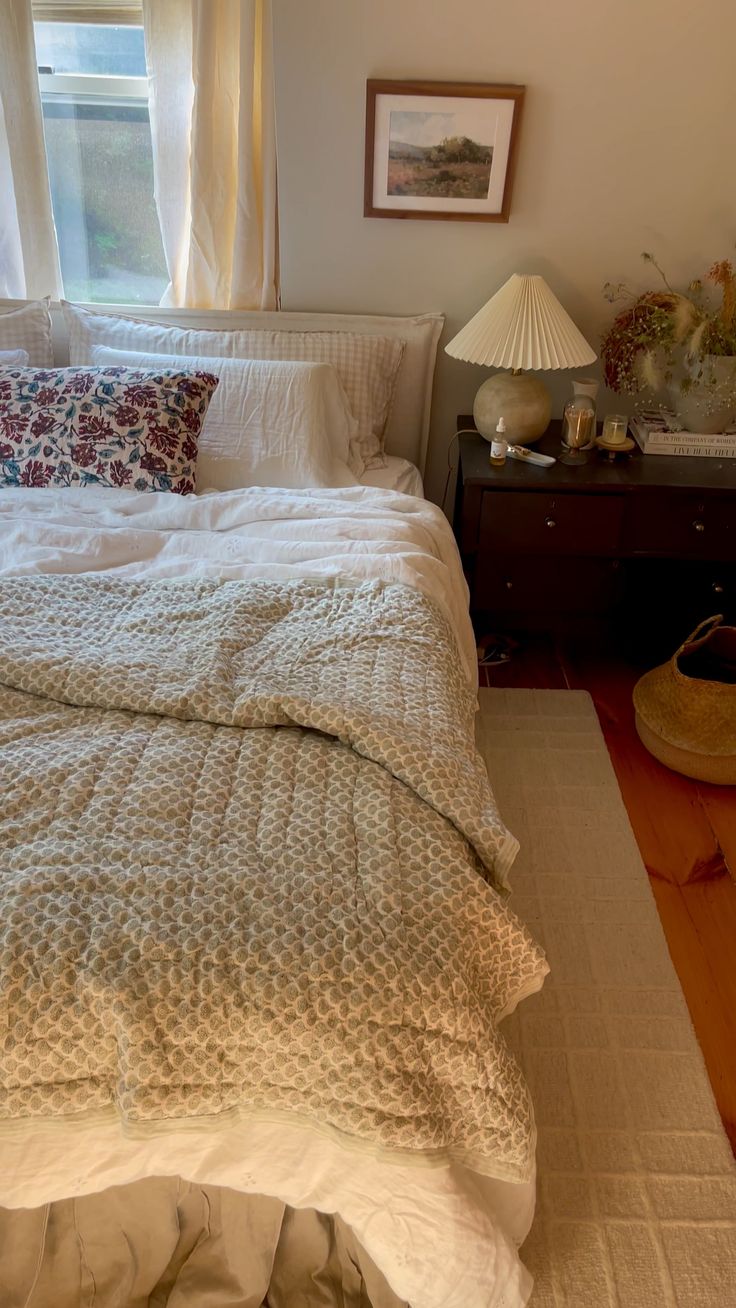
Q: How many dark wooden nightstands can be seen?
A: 1